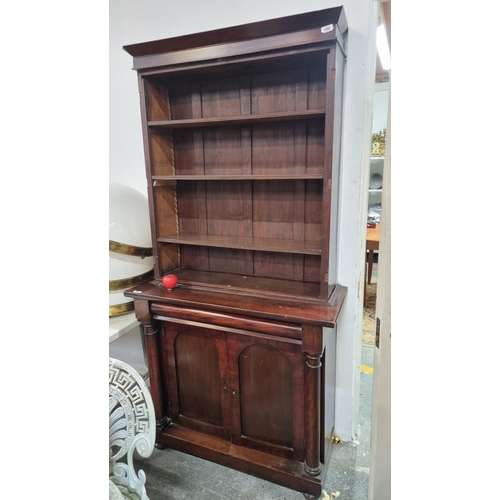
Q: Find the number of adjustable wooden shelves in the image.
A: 3